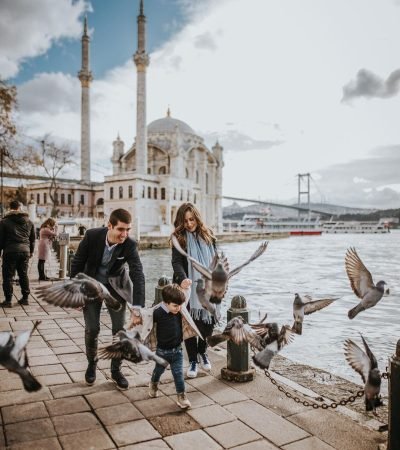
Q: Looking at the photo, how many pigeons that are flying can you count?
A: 10